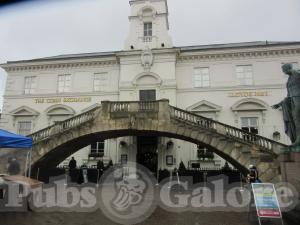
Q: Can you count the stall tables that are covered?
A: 1